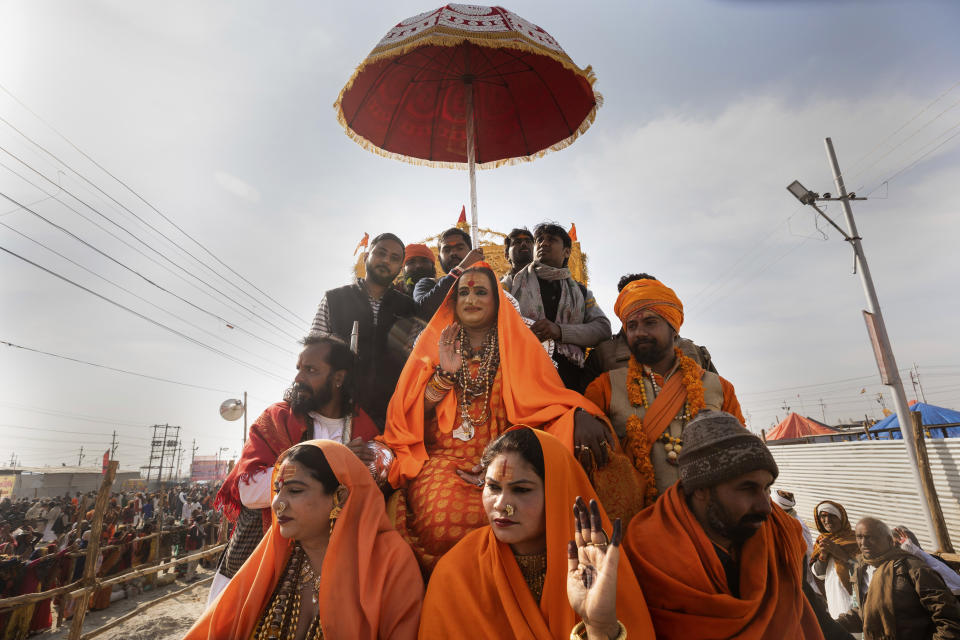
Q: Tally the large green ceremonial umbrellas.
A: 0